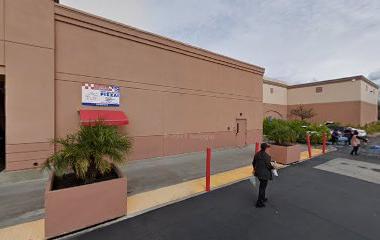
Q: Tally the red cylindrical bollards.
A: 4